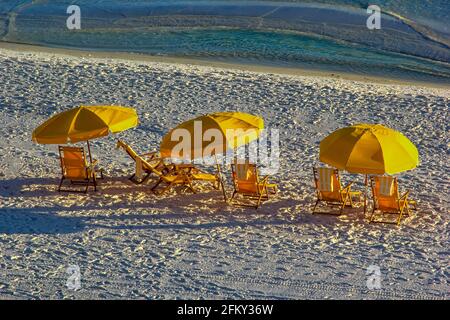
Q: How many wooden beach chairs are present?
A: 6